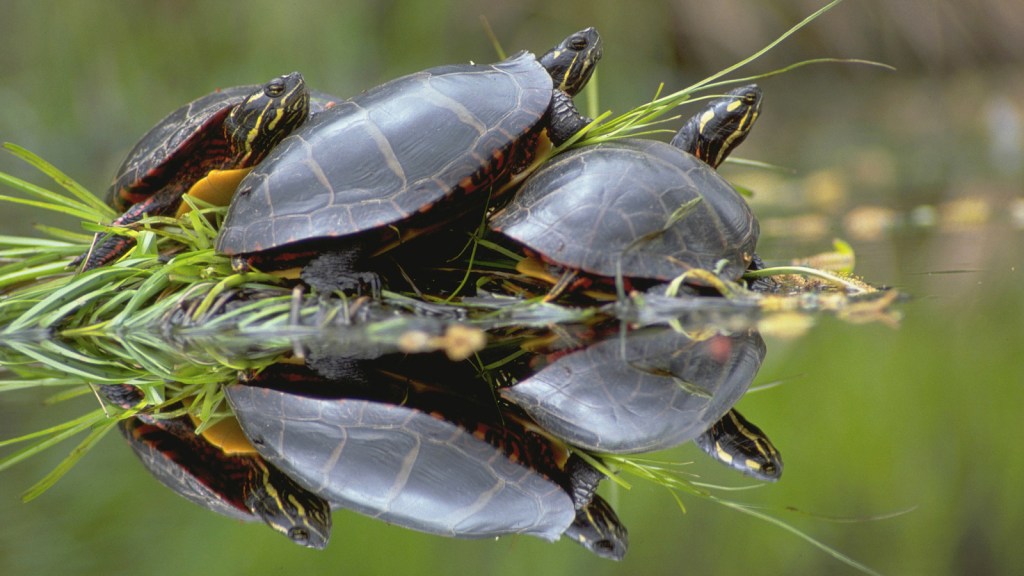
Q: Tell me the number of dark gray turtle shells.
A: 3